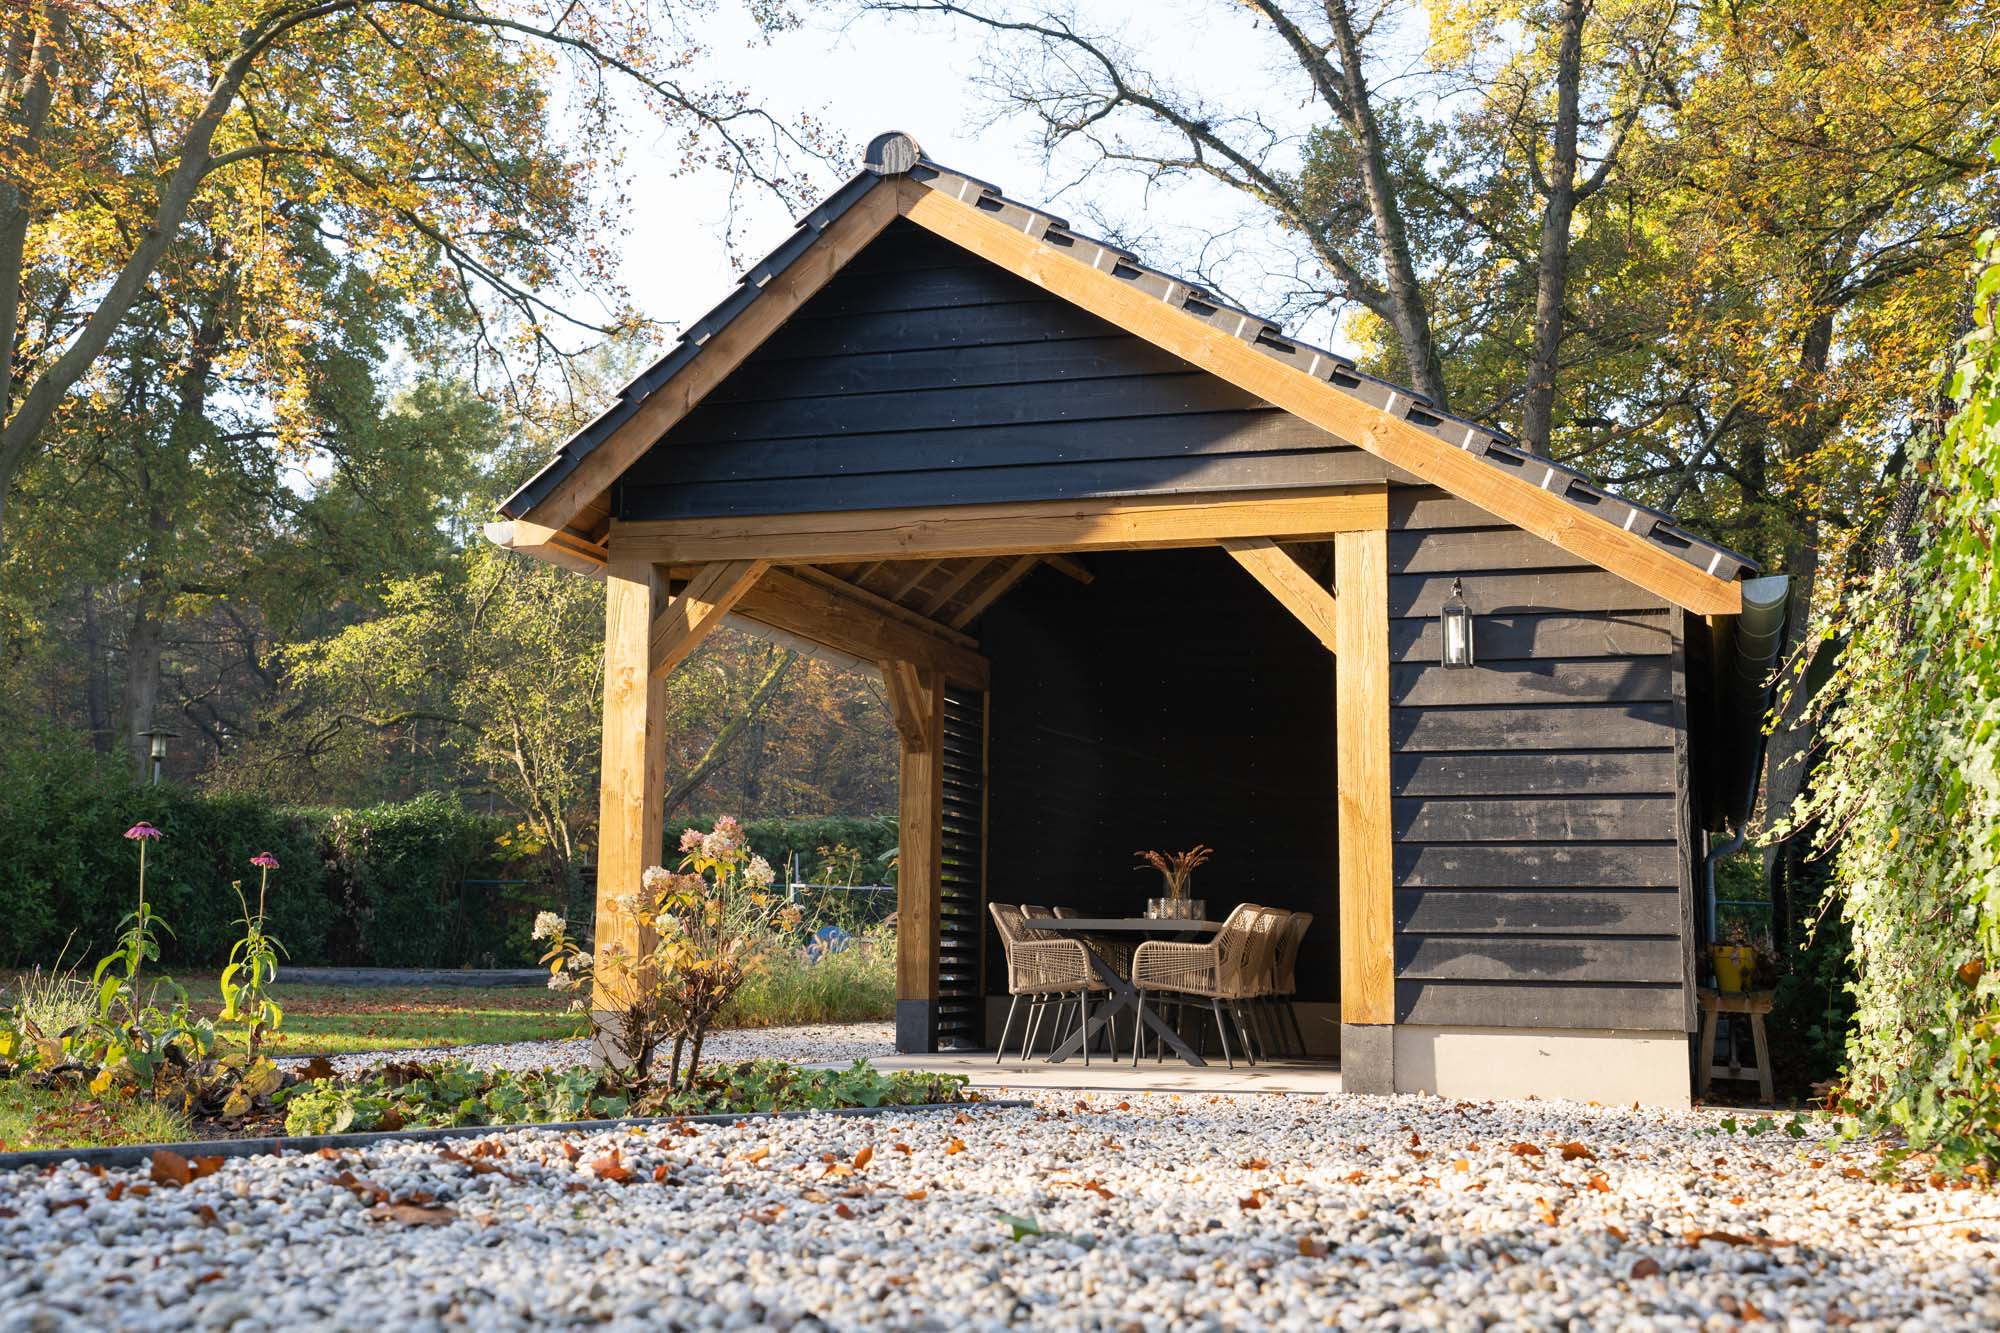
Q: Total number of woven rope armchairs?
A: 6